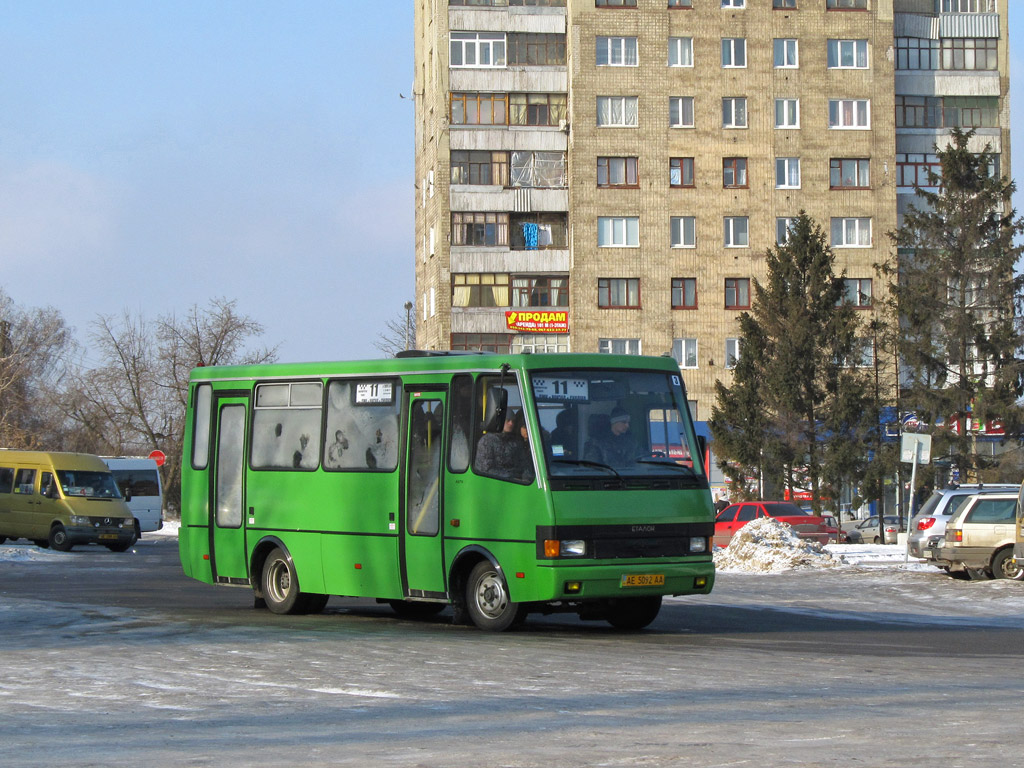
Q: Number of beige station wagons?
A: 1